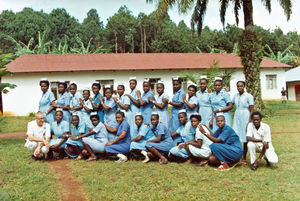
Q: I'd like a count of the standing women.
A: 15